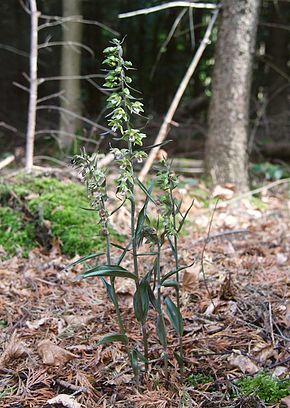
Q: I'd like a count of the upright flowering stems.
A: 4